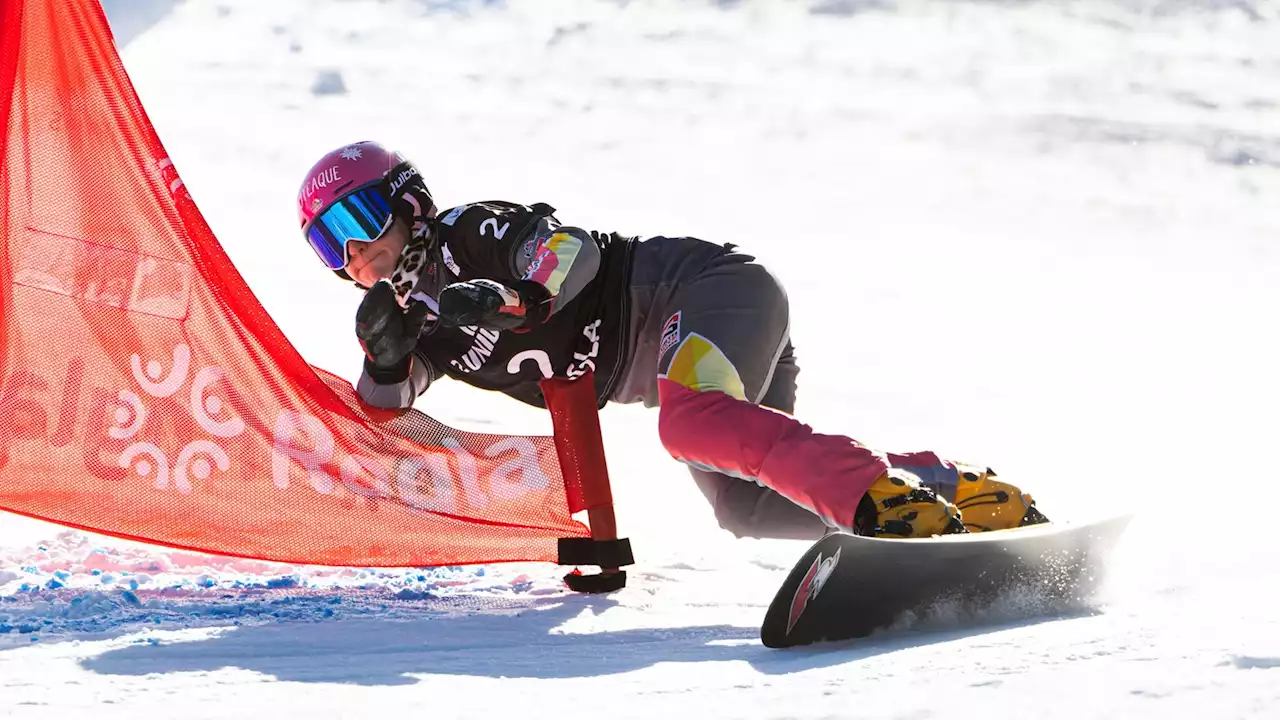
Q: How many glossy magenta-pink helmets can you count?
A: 1